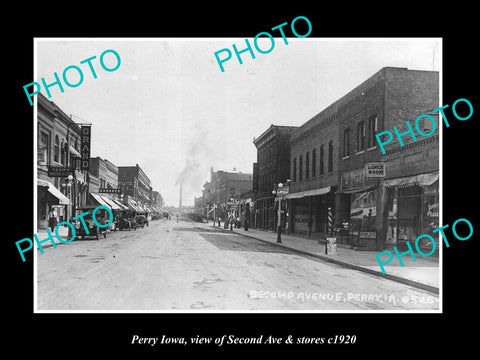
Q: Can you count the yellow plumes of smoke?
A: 0